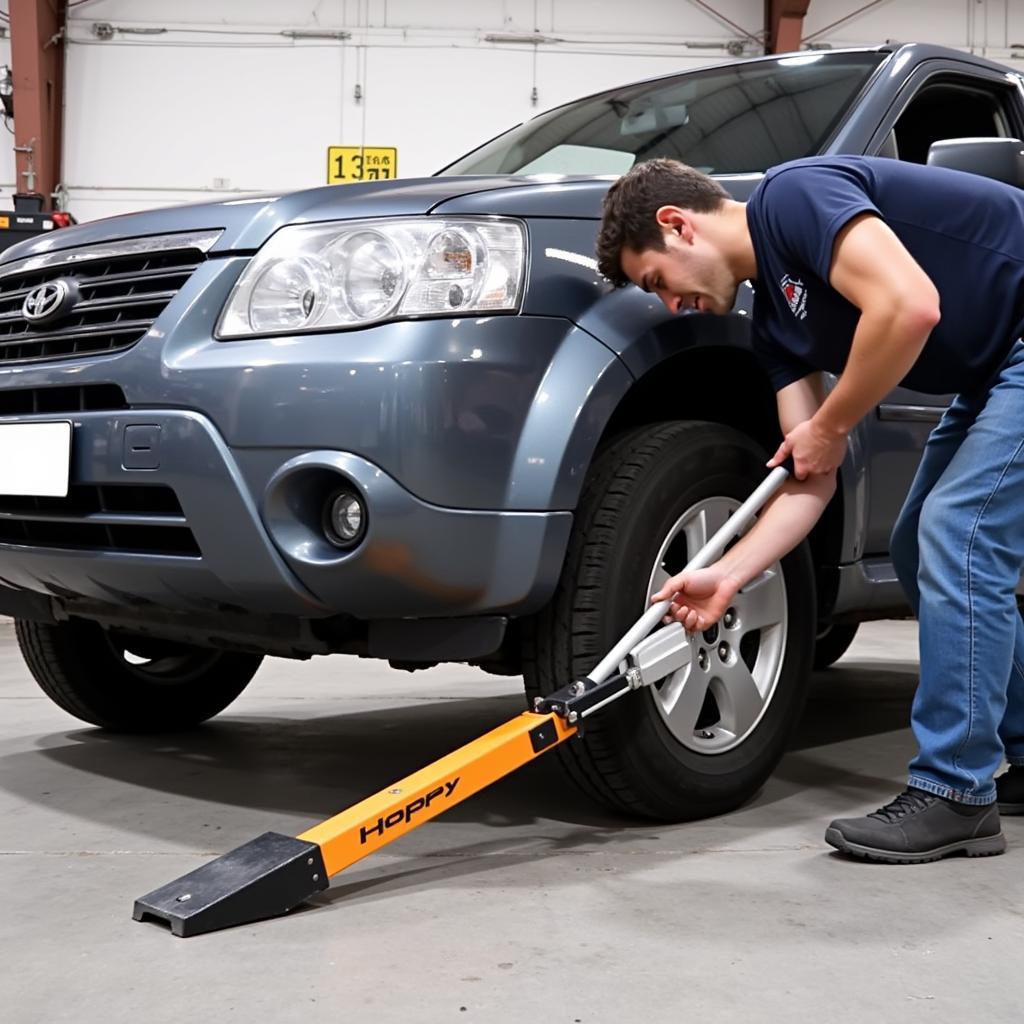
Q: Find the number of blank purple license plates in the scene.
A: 0